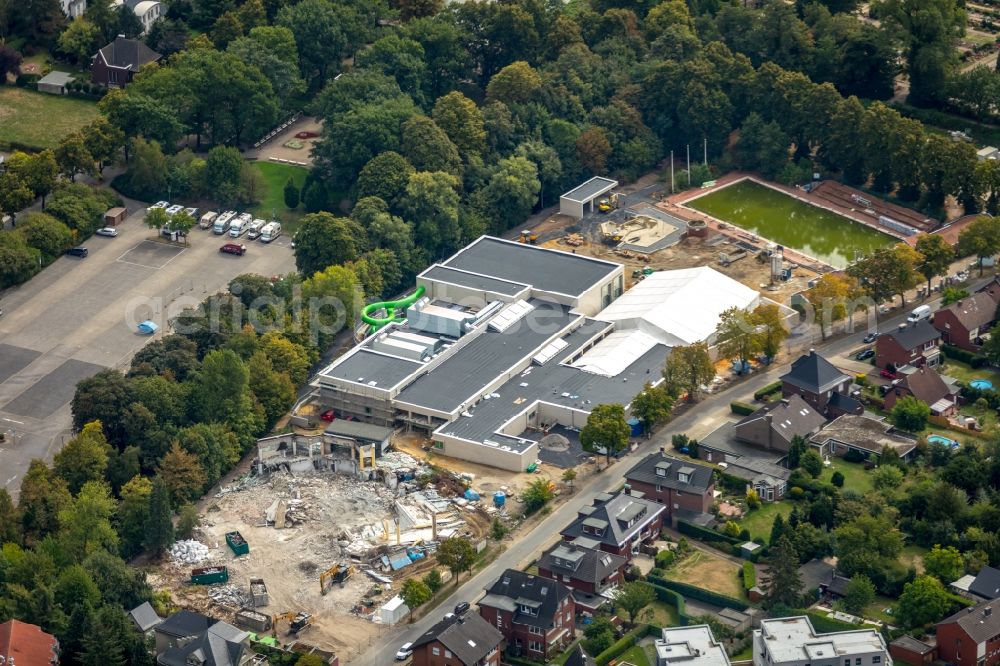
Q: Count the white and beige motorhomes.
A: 8